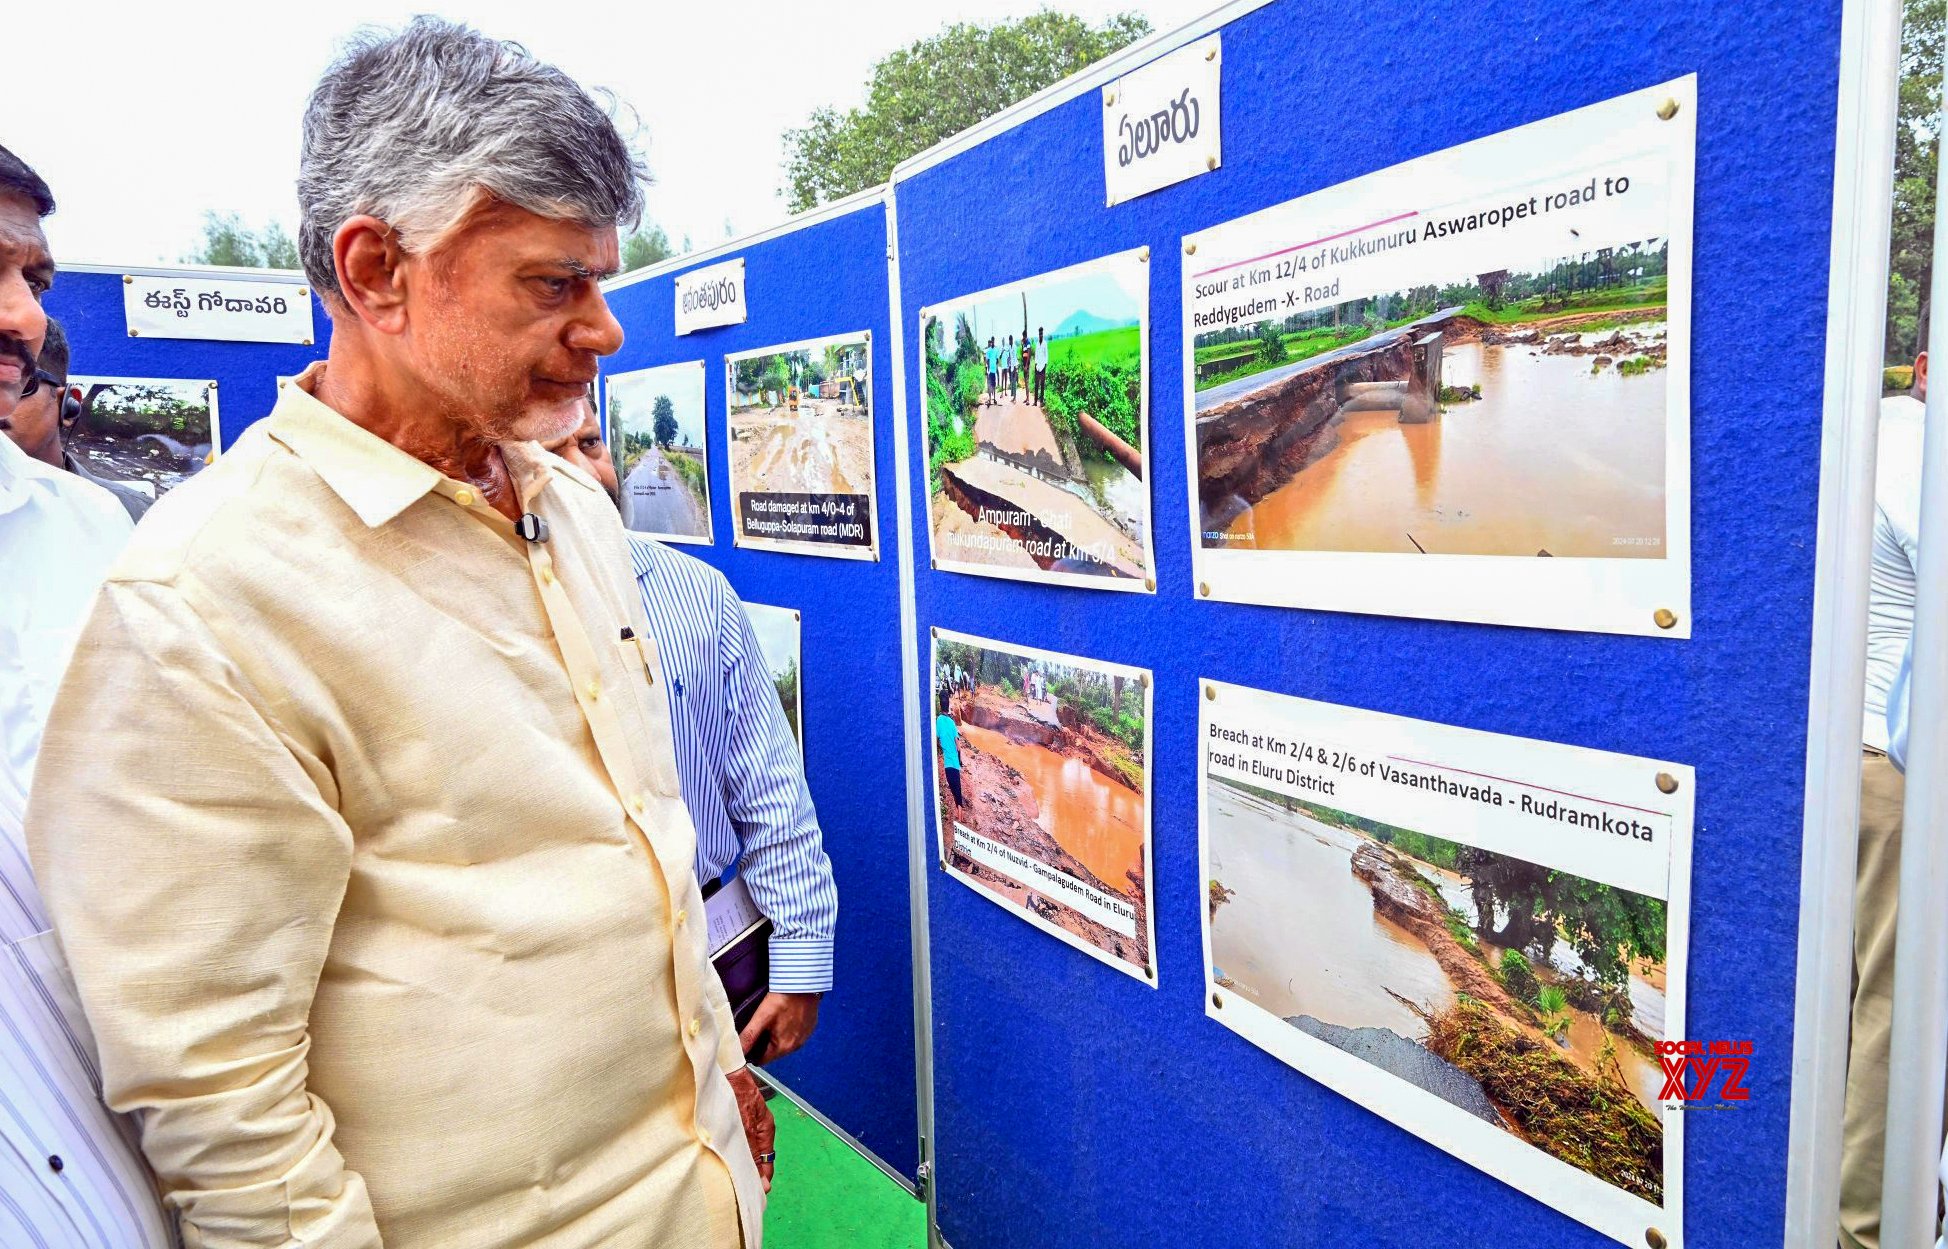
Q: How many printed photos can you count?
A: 8